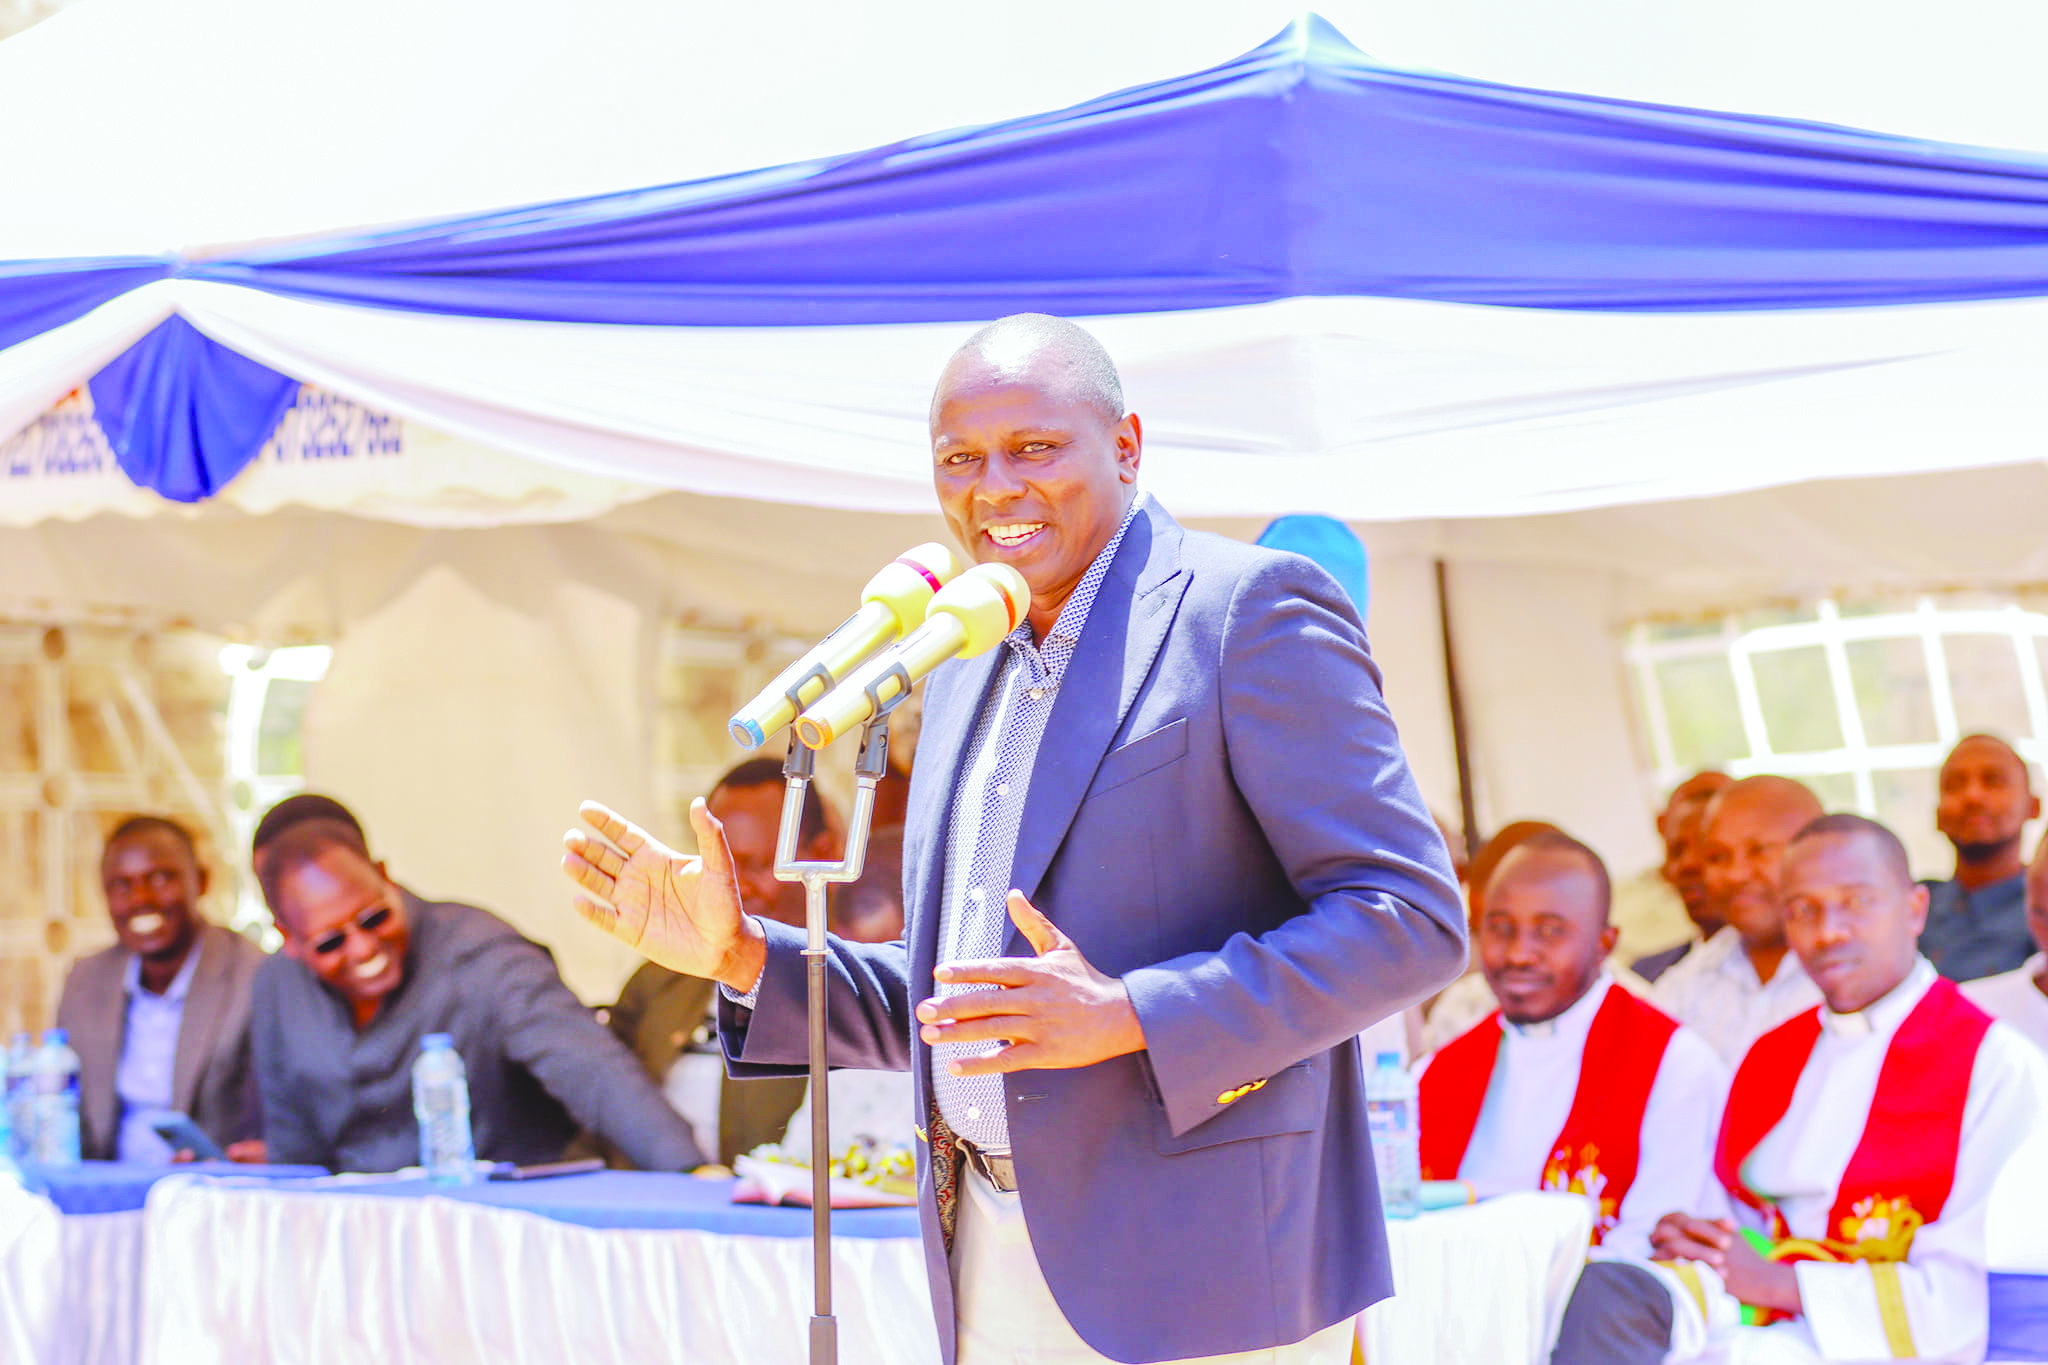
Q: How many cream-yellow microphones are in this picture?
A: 2